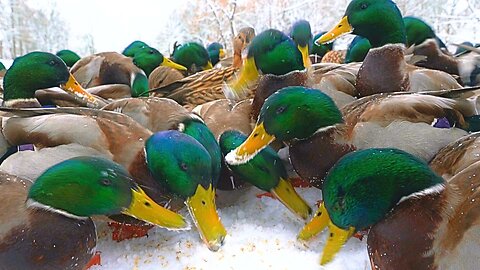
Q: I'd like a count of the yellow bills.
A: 13